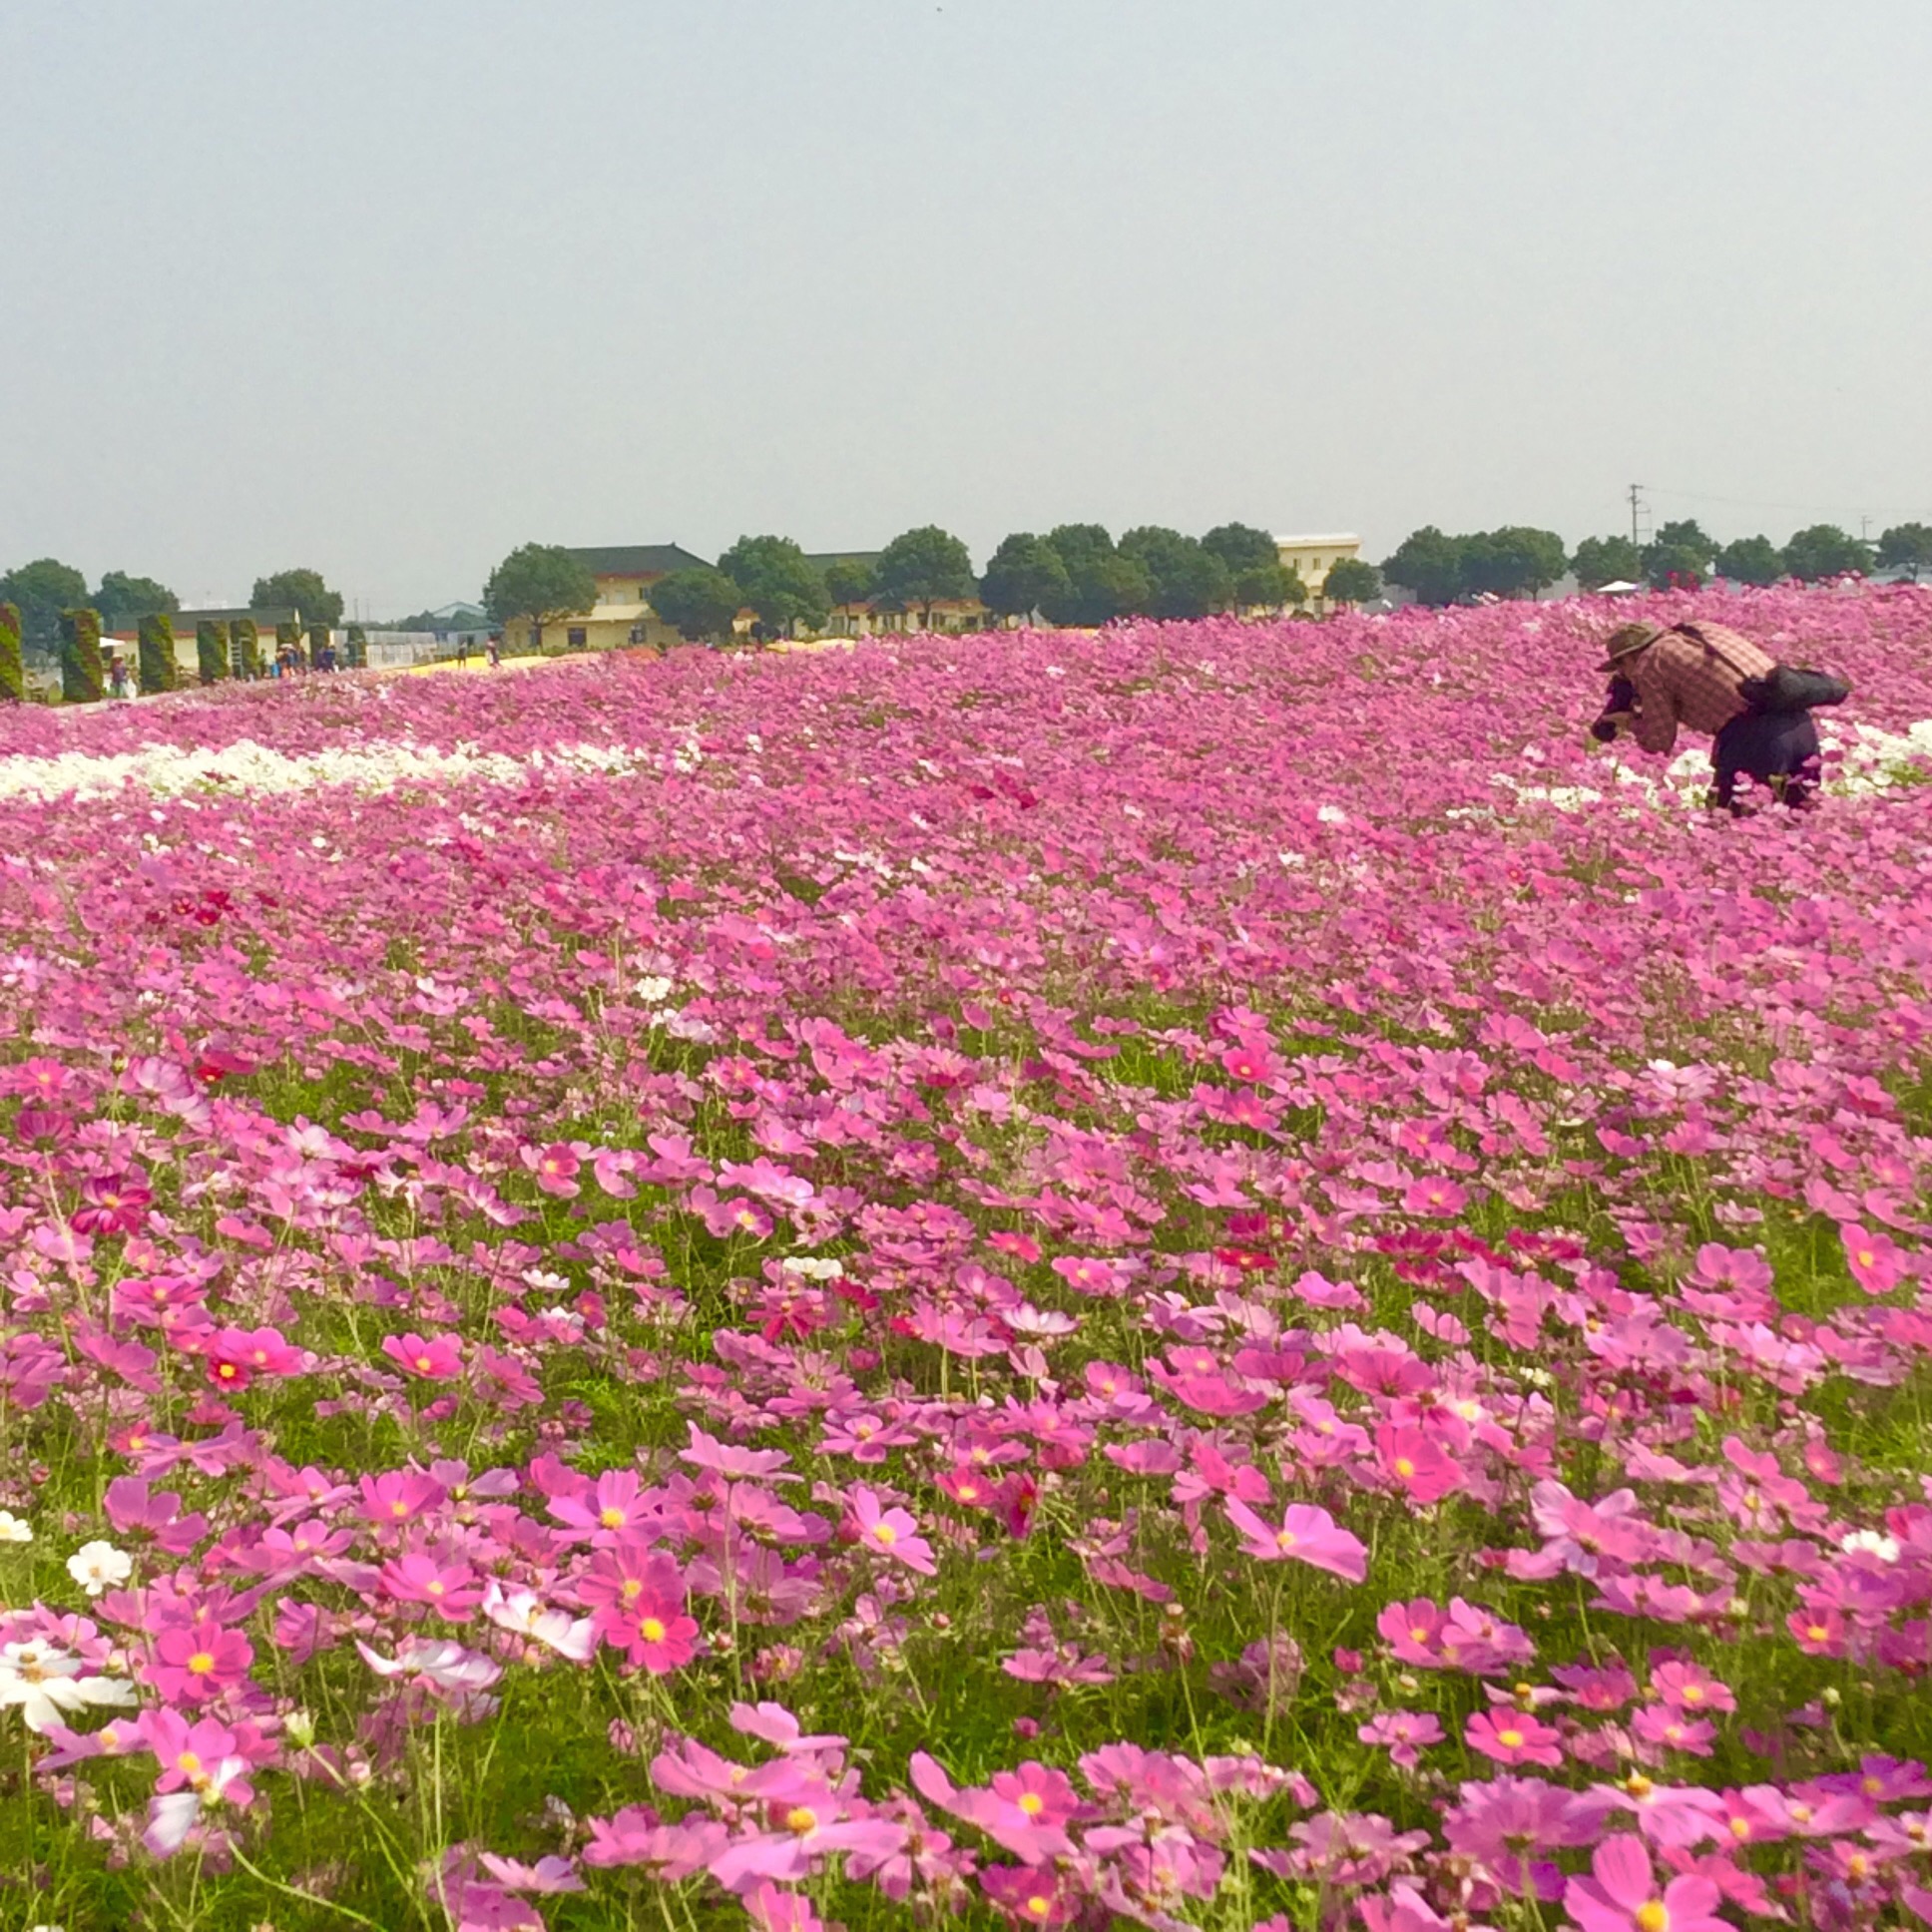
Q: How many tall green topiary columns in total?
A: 8